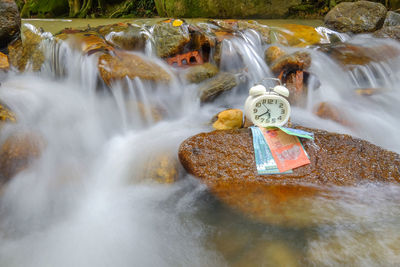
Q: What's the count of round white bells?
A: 2